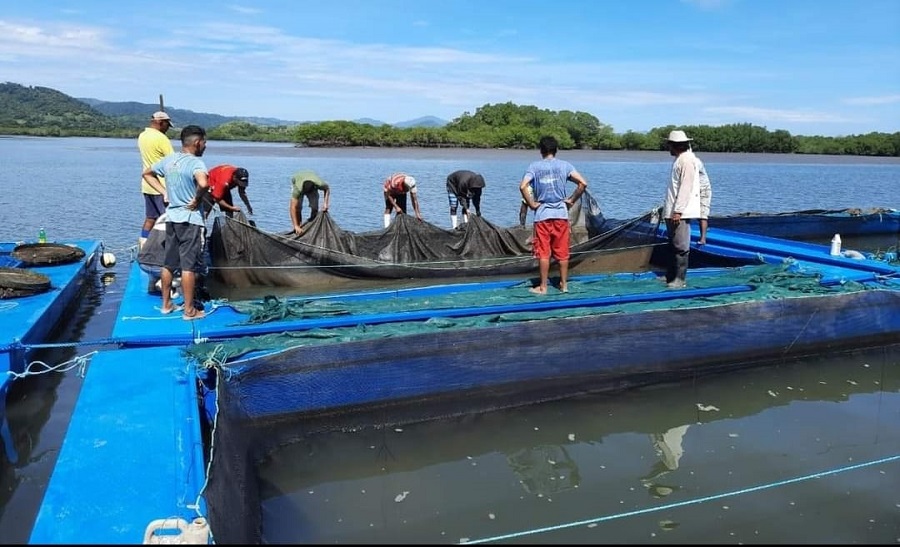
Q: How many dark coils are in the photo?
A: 2